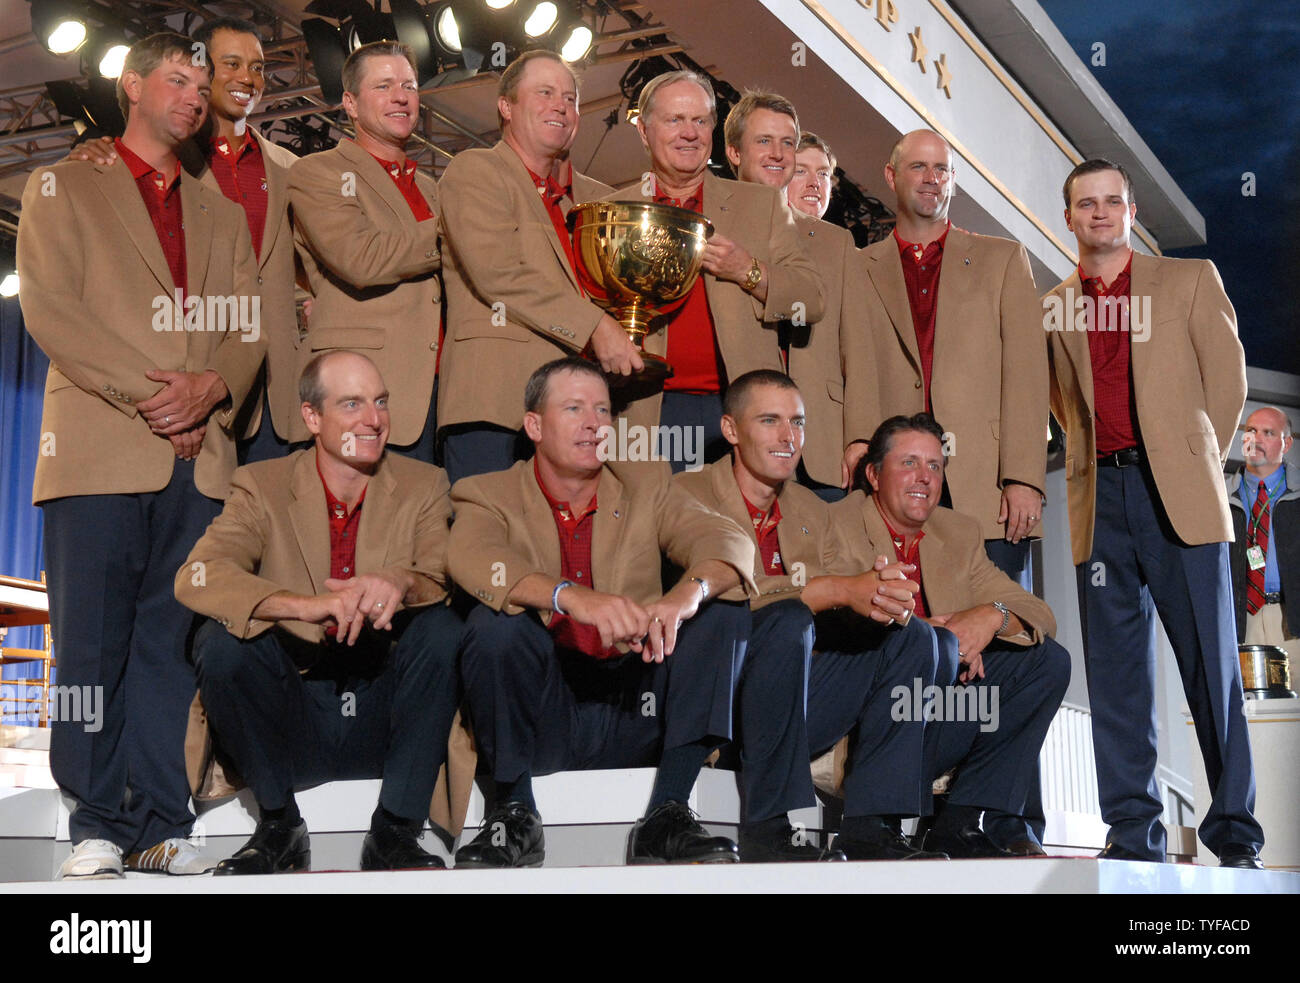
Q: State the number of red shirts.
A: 11